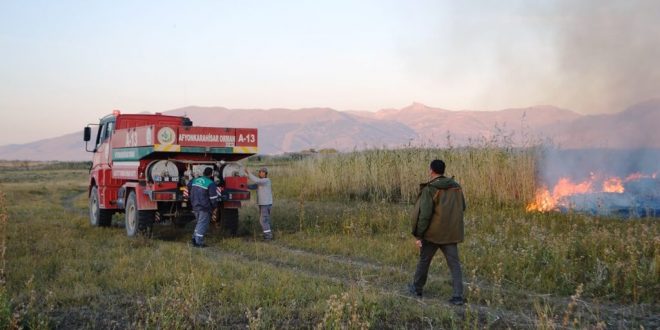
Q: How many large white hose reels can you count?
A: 2